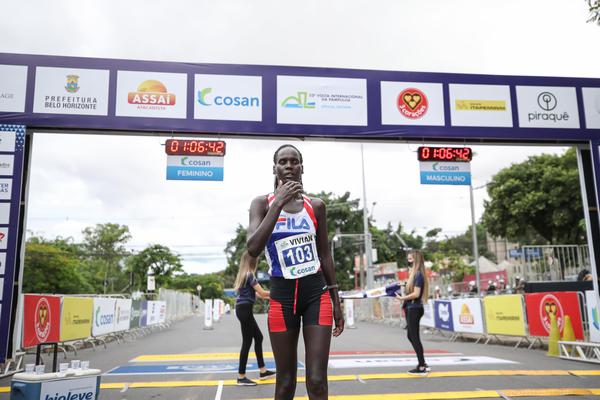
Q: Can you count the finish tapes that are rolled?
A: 1